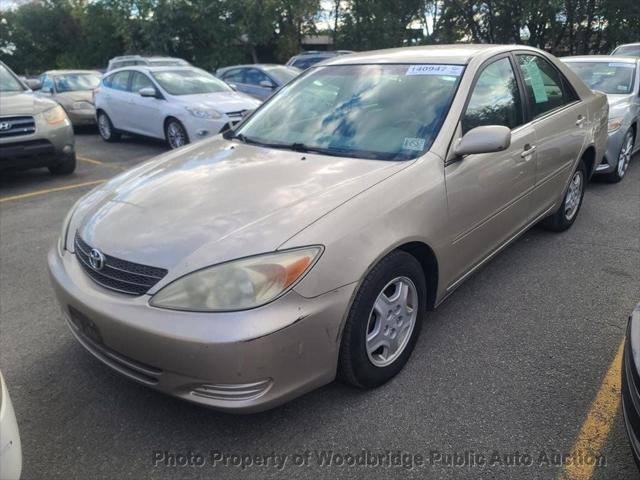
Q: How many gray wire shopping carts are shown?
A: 0